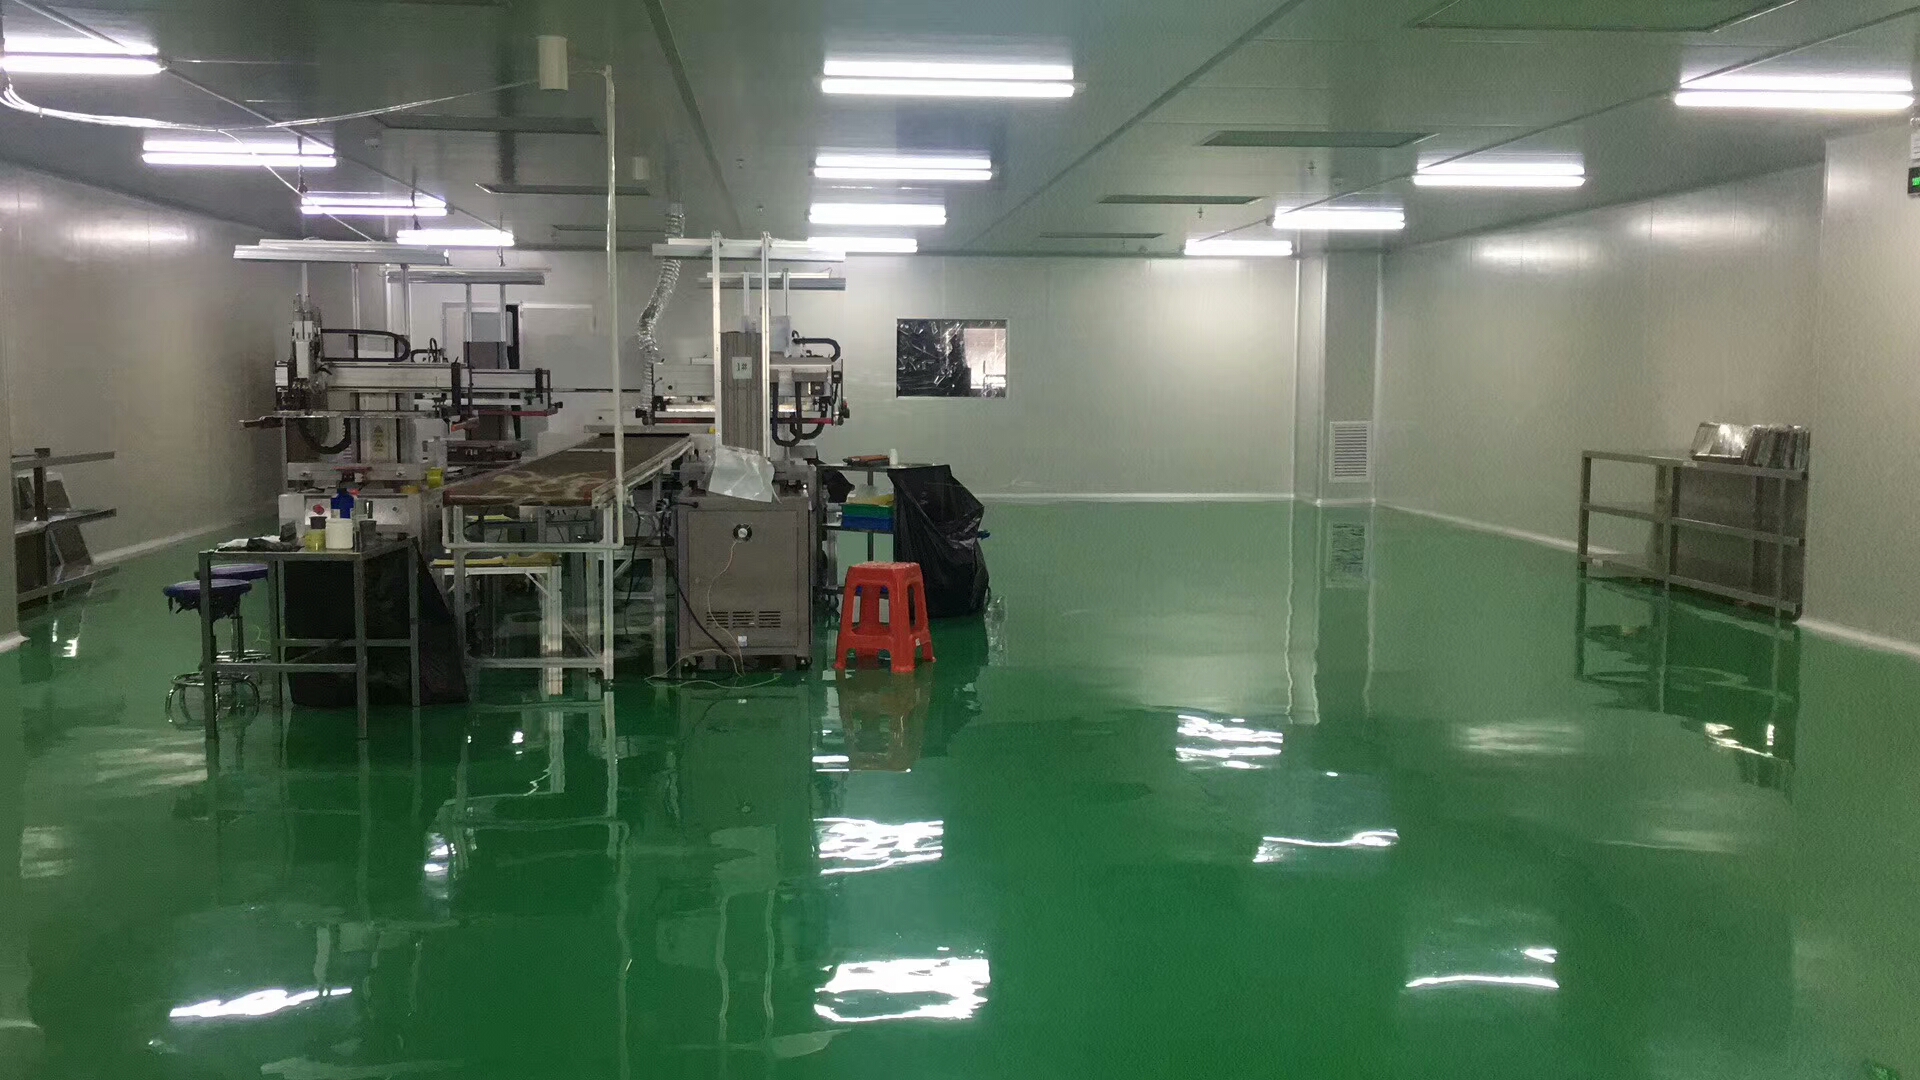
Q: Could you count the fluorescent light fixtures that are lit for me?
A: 12